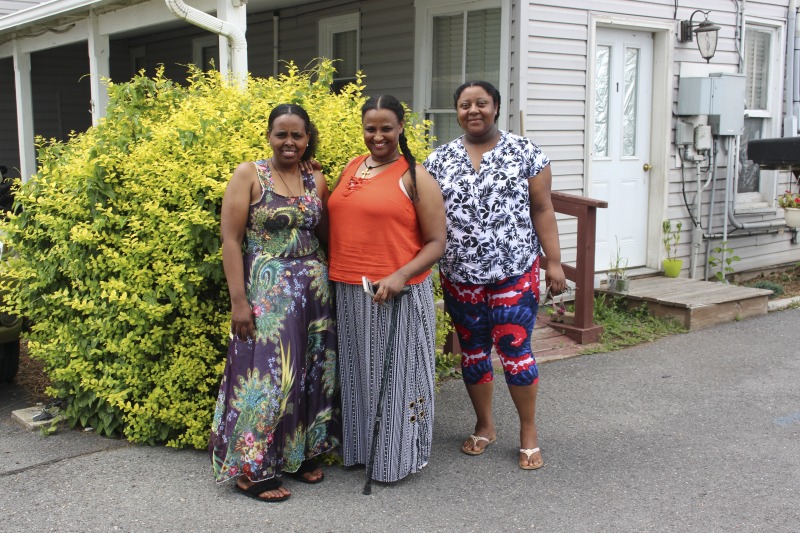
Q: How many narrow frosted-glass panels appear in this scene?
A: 2